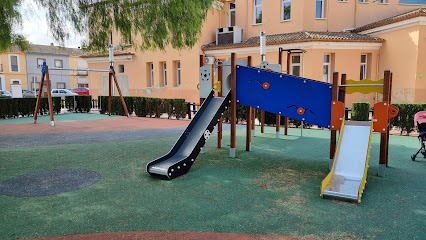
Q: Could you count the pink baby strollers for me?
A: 1